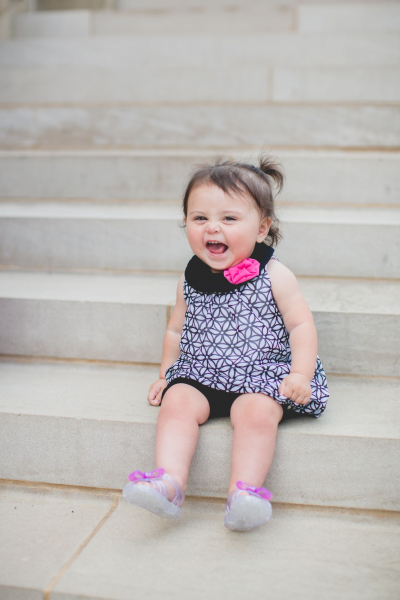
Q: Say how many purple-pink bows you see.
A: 2